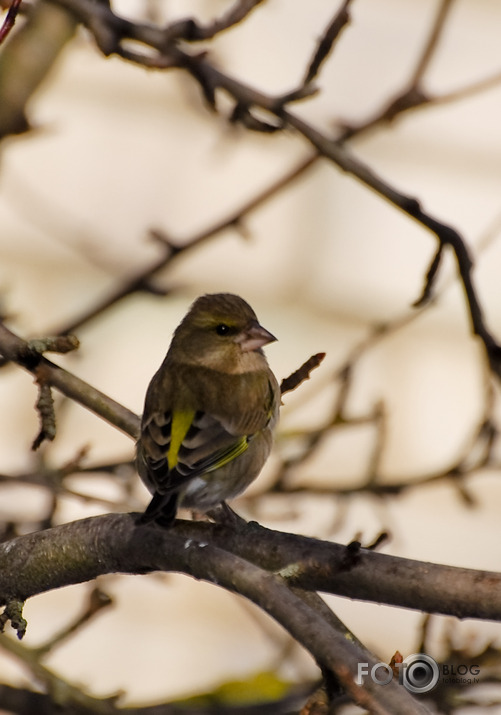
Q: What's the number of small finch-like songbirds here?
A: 1